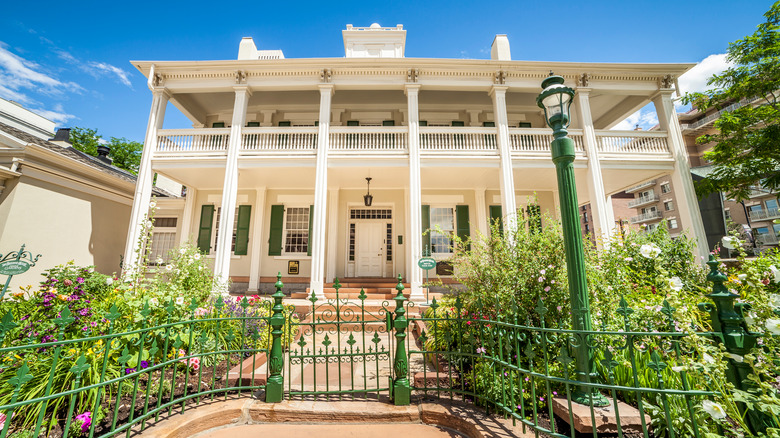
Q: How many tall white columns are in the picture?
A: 7